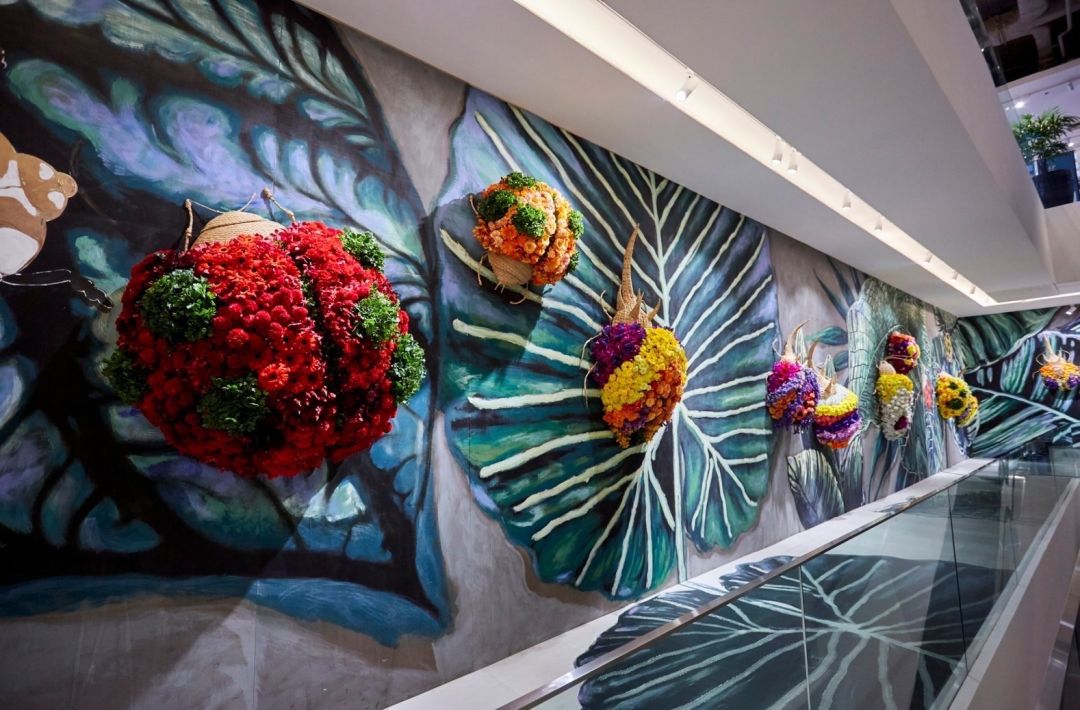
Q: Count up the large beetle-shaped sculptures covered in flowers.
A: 9